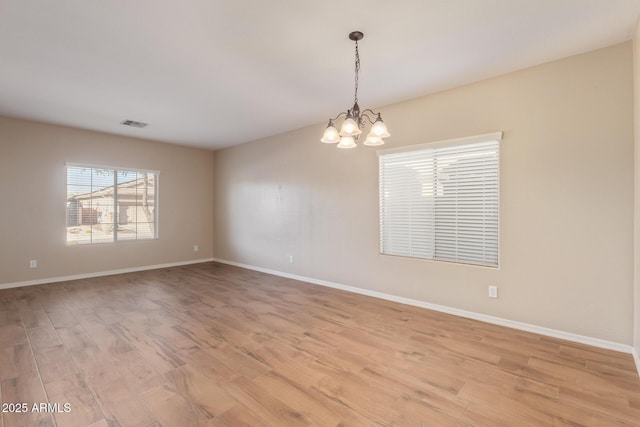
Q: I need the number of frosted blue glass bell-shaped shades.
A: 0